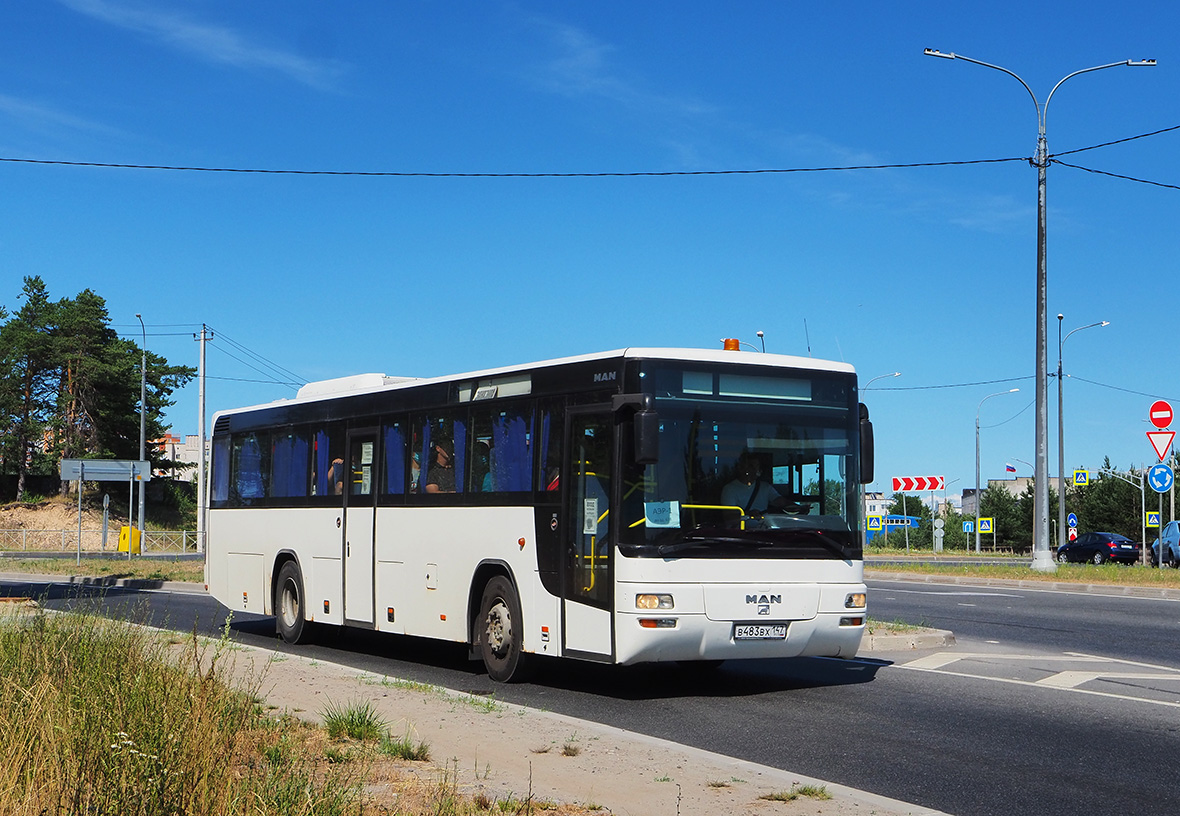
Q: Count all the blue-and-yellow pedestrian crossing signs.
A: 4